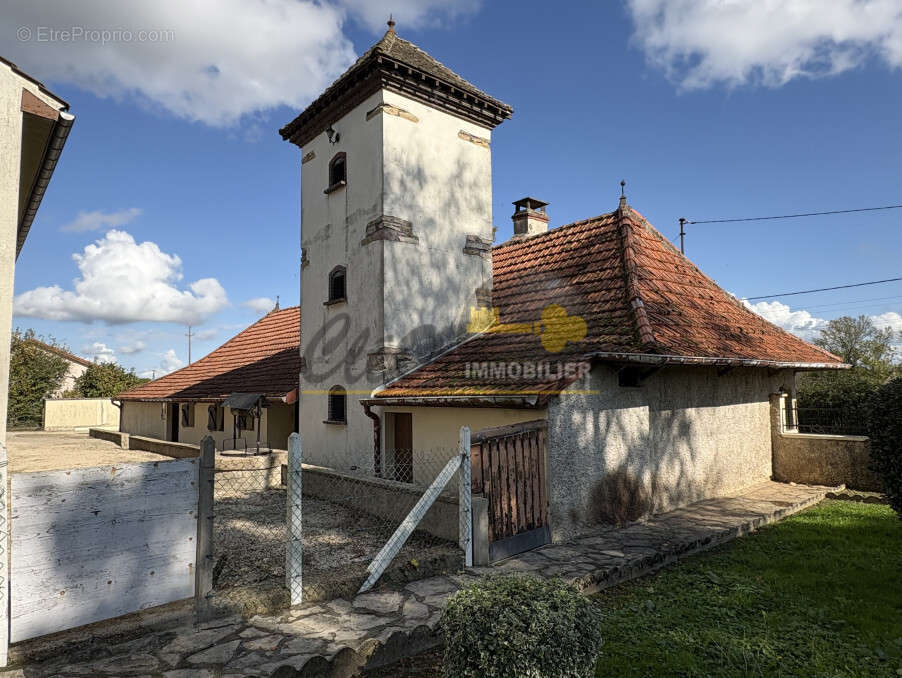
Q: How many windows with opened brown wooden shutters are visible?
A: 3